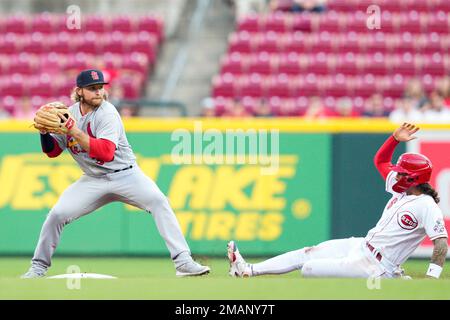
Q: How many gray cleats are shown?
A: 2